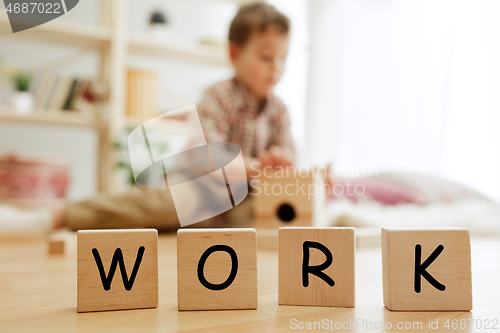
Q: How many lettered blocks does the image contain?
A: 4